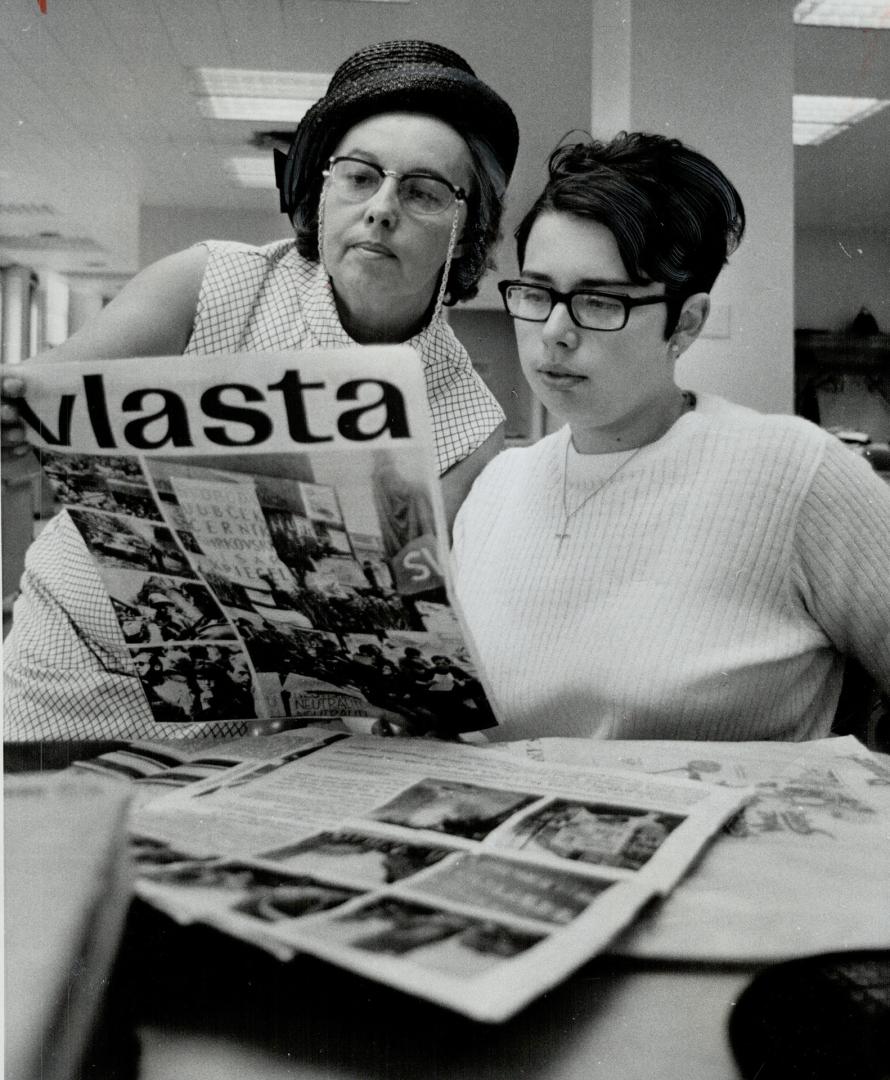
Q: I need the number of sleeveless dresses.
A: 1